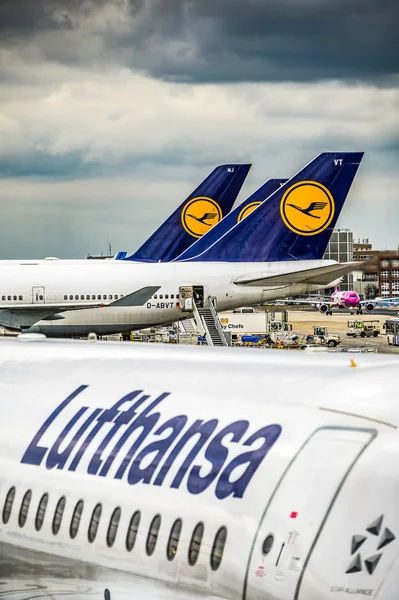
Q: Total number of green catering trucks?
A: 0